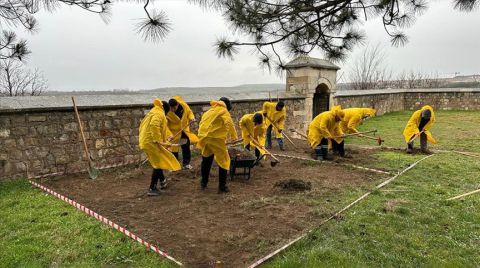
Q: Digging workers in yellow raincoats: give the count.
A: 8